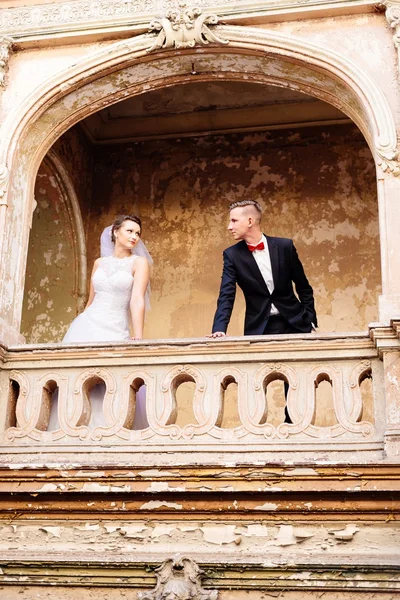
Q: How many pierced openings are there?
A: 9